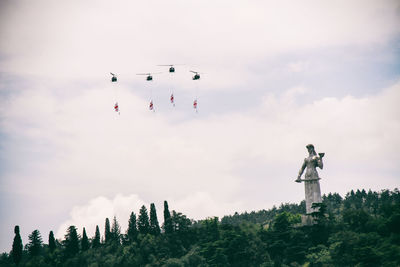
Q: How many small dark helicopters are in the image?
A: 4